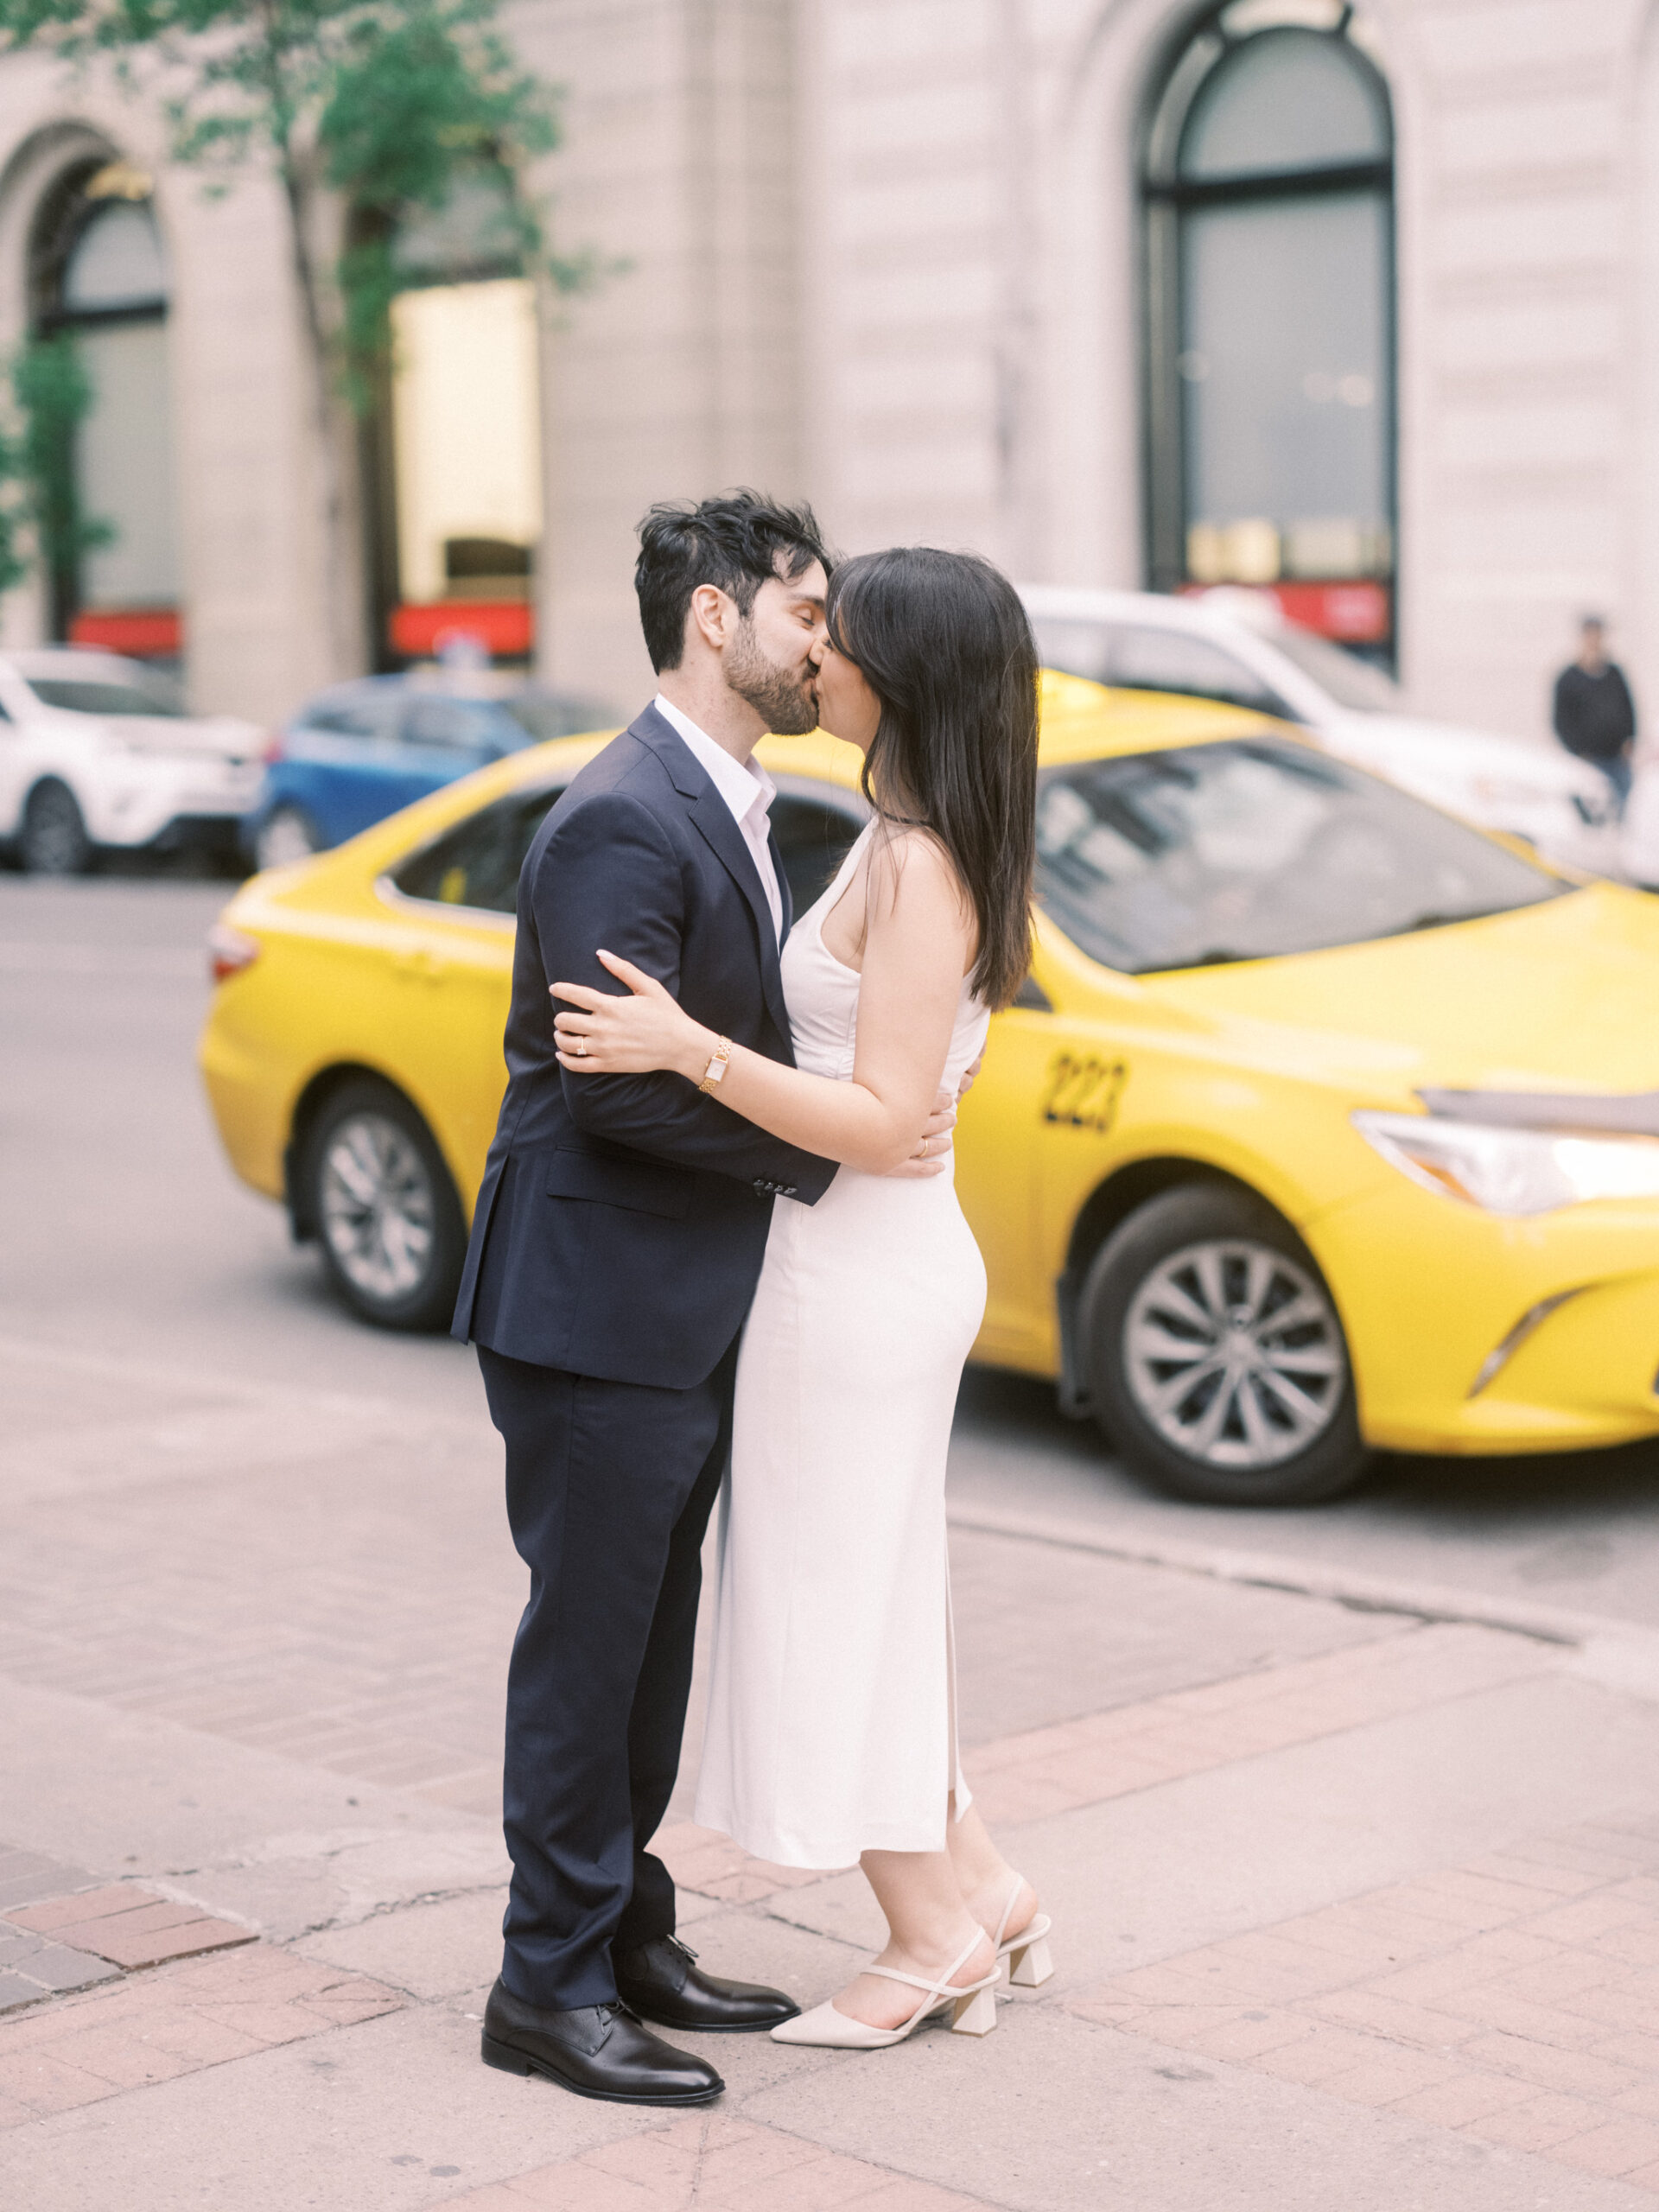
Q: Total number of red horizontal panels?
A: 3